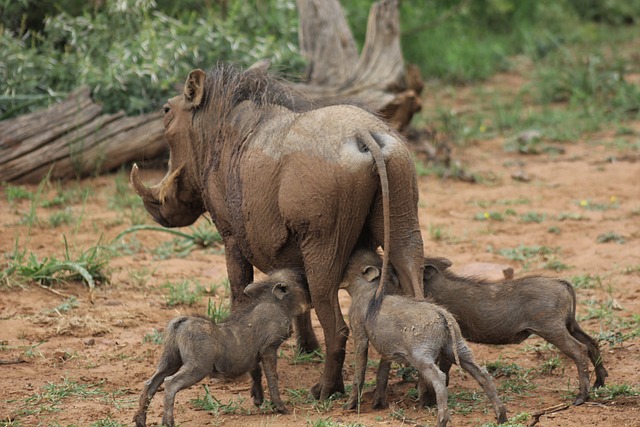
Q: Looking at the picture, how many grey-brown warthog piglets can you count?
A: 3